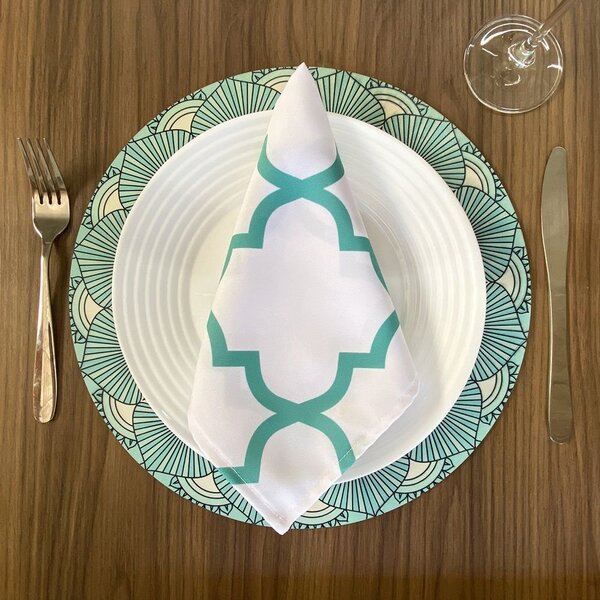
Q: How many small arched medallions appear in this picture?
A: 12